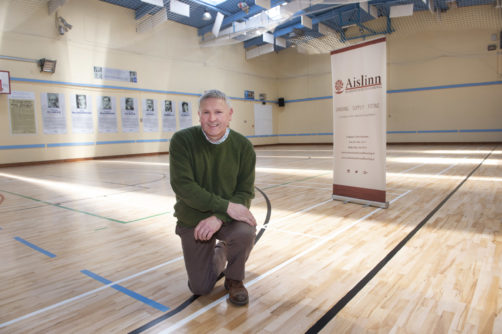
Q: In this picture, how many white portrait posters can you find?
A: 7